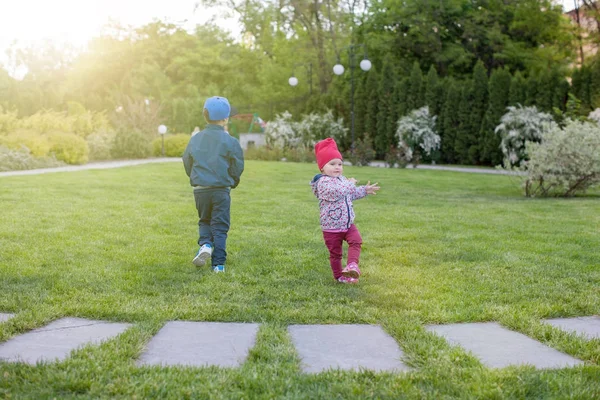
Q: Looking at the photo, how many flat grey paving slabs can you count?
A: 6